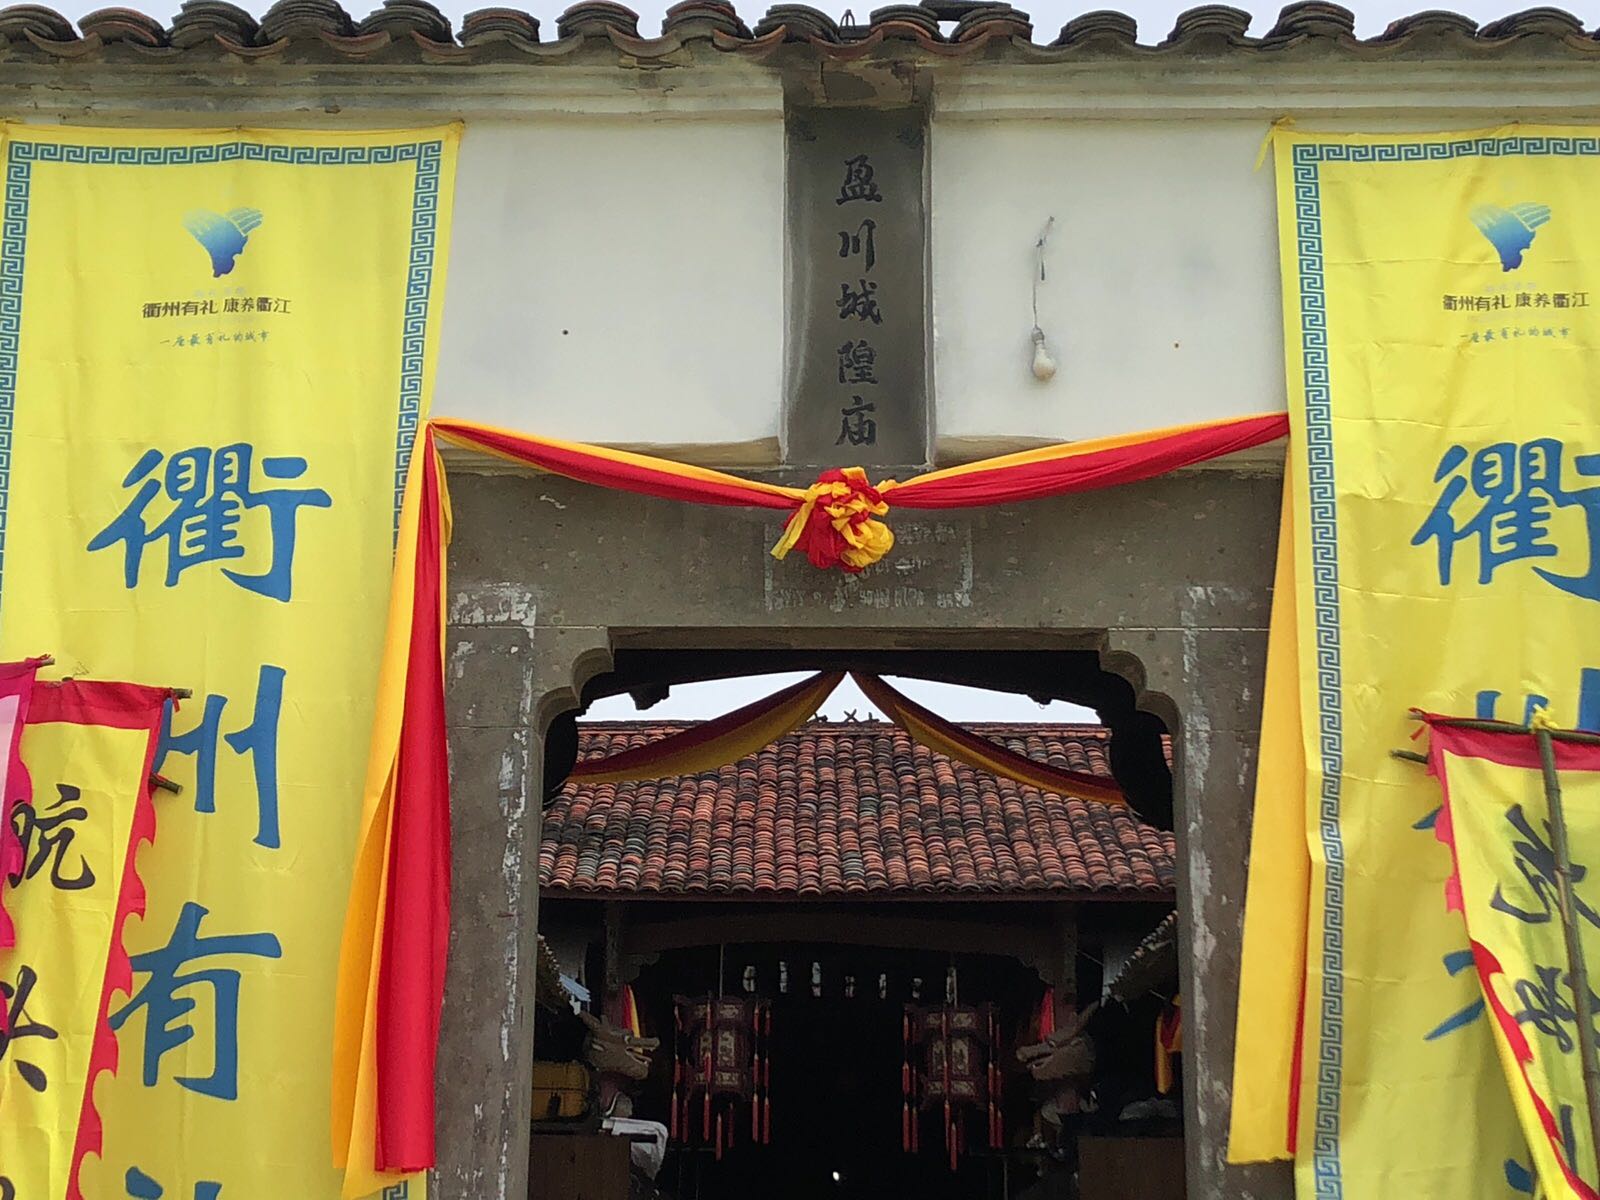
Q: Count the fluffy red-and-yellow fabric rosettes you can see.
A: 1